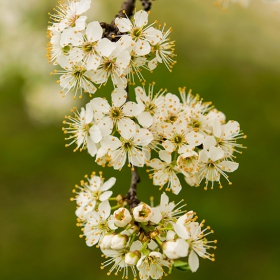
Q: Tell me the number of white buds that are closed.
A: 4